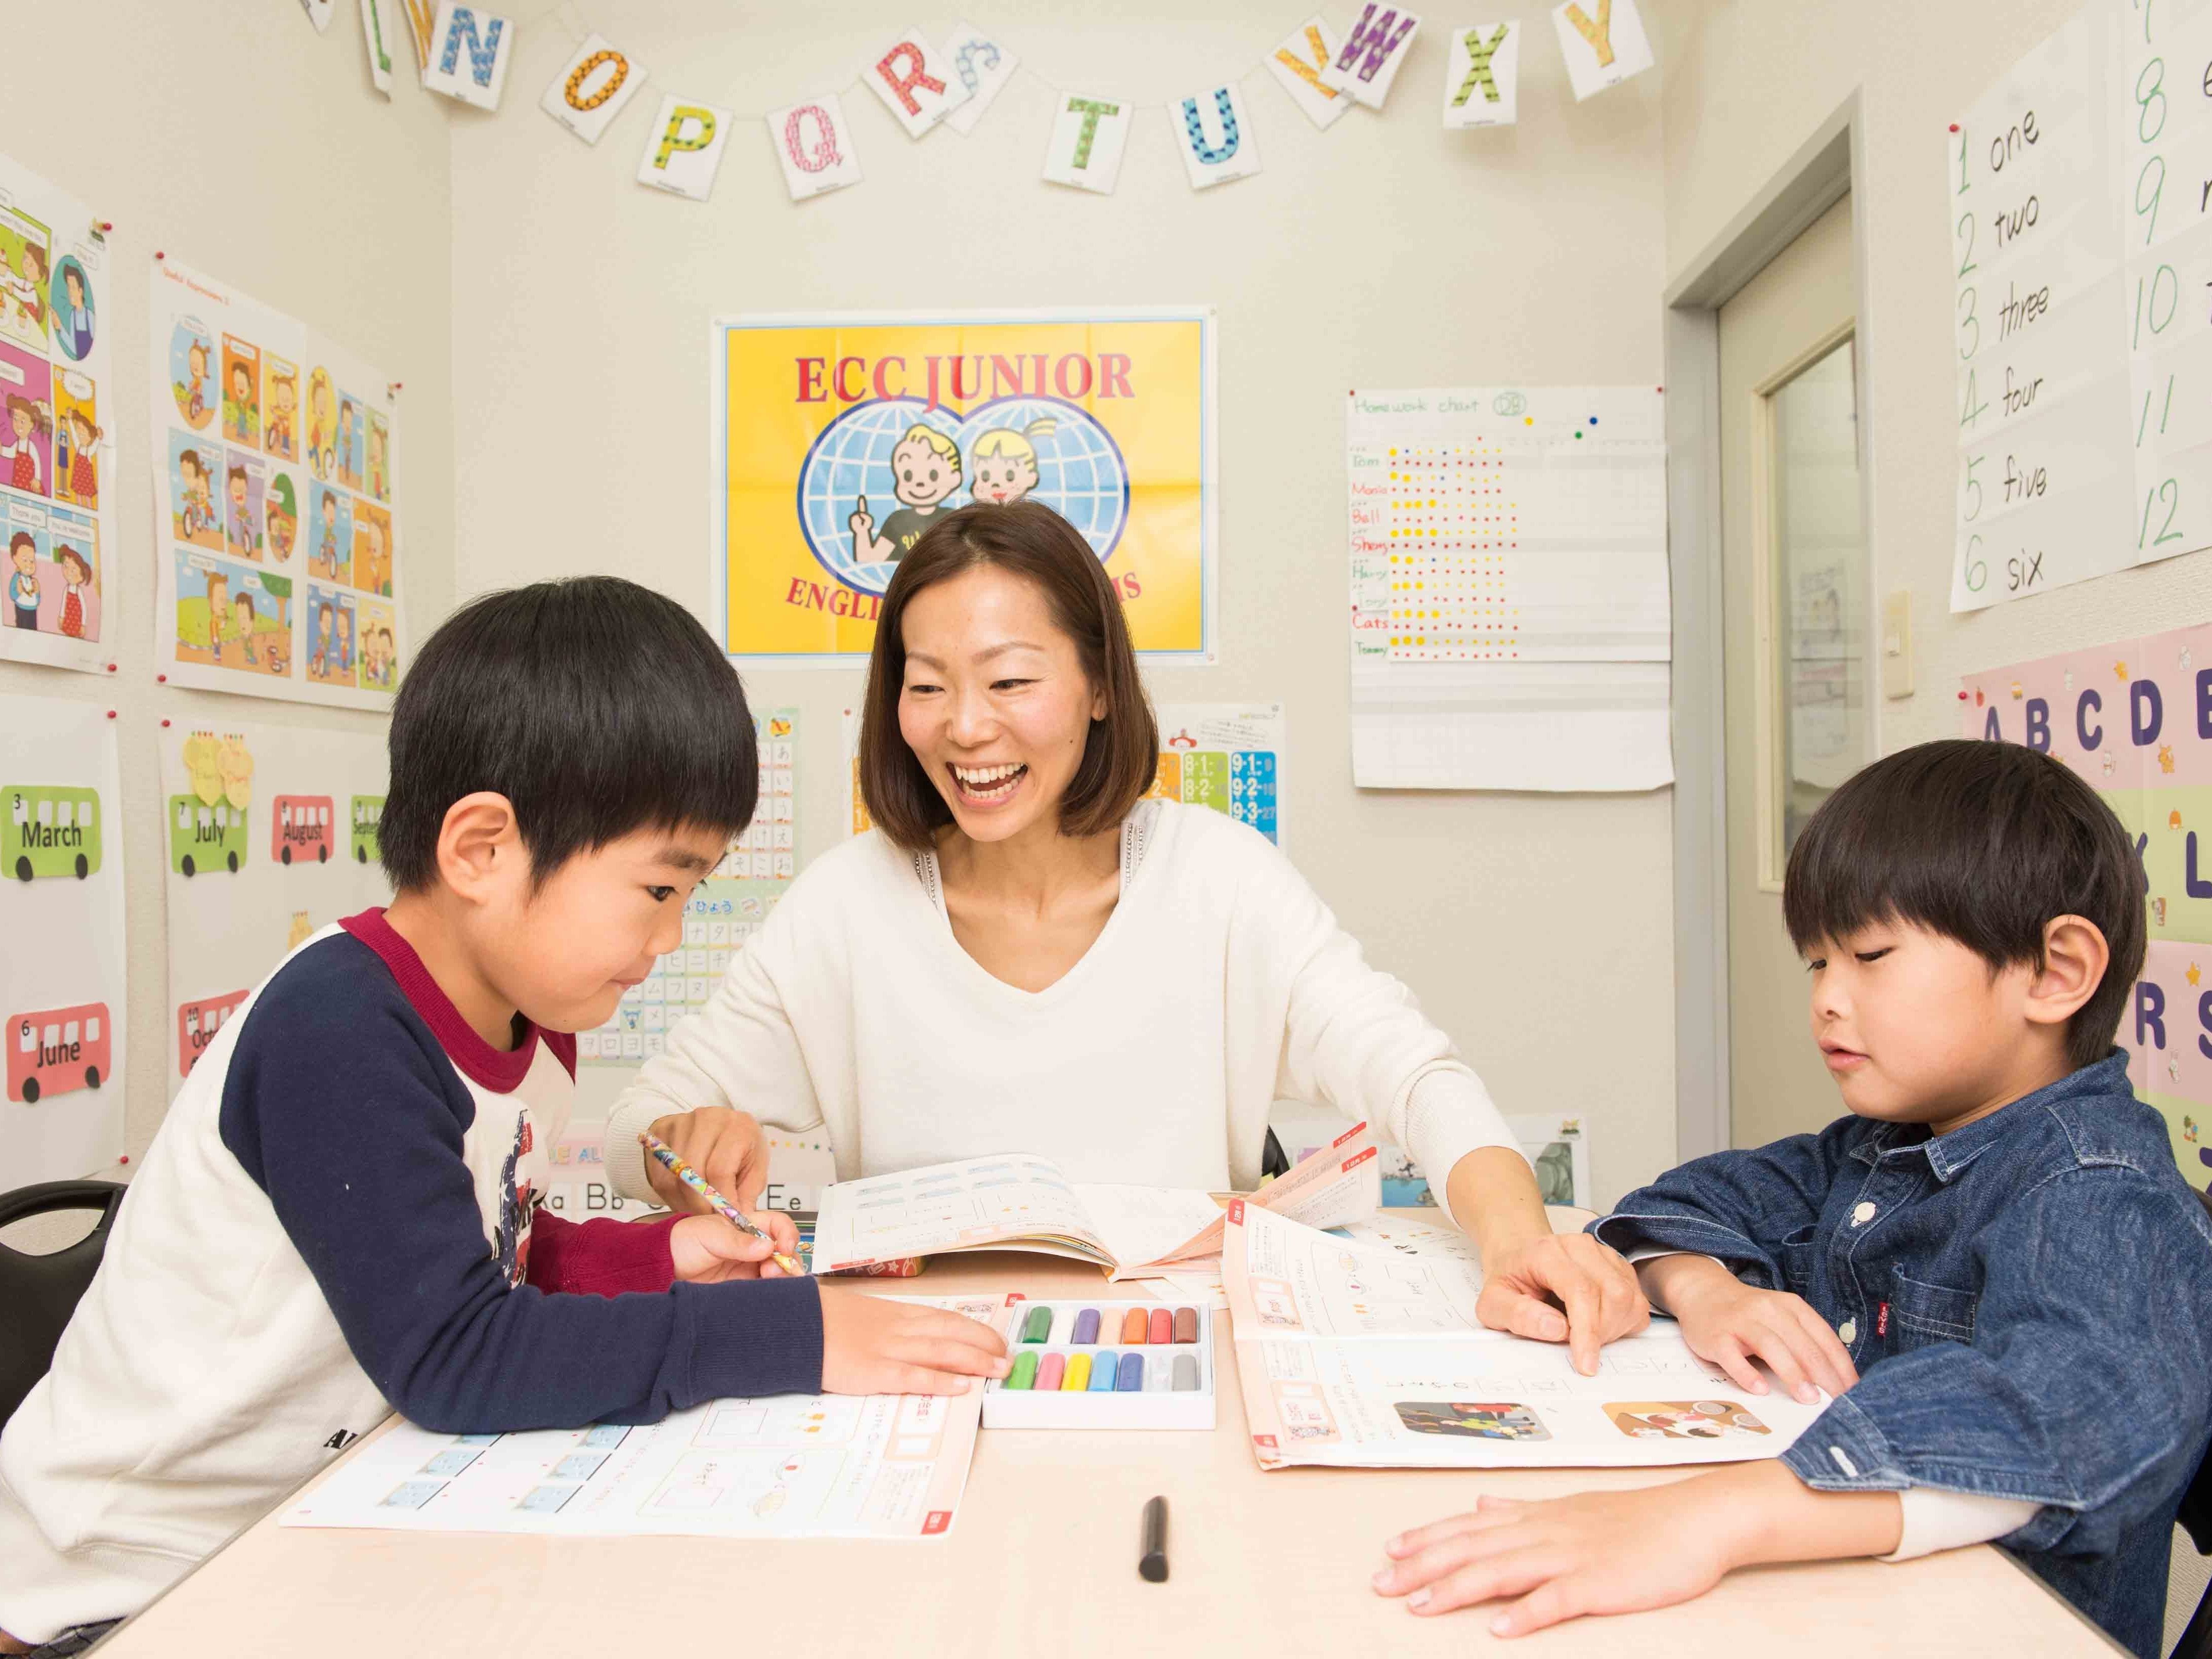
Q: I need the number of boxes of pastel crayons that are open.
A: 1